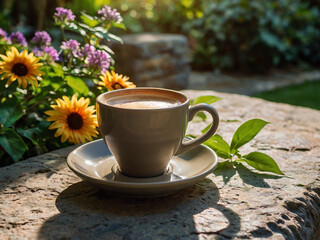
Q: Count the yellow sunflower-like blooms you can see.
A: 3